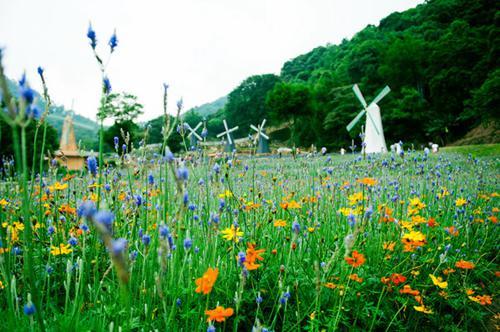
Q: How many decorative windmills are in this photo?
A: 5